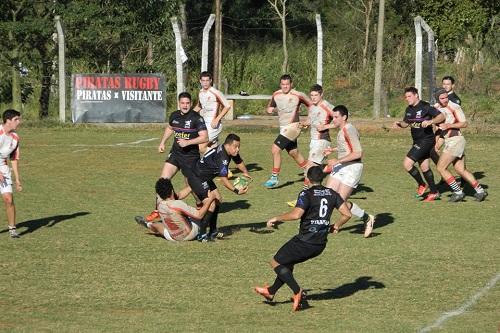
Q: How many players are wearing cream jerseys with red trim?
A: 7